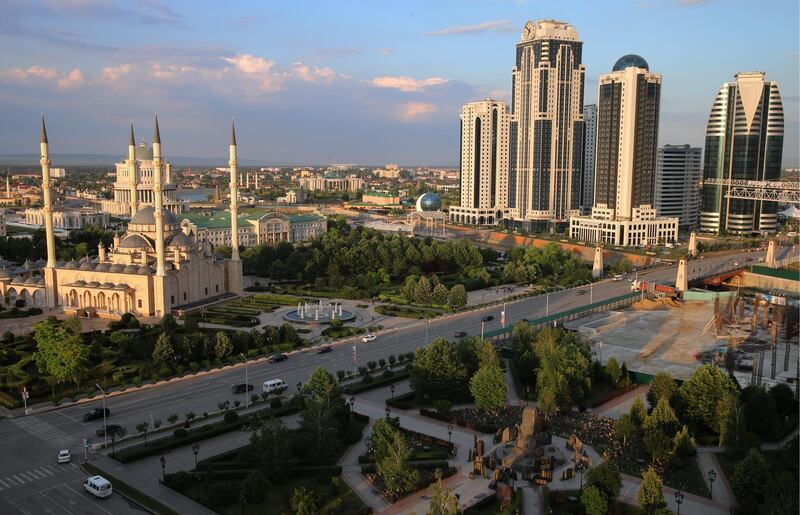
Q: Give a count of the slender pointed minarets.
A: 4